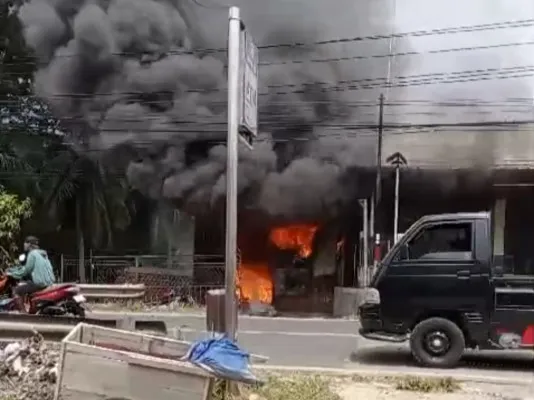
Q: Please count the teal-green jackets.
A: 1